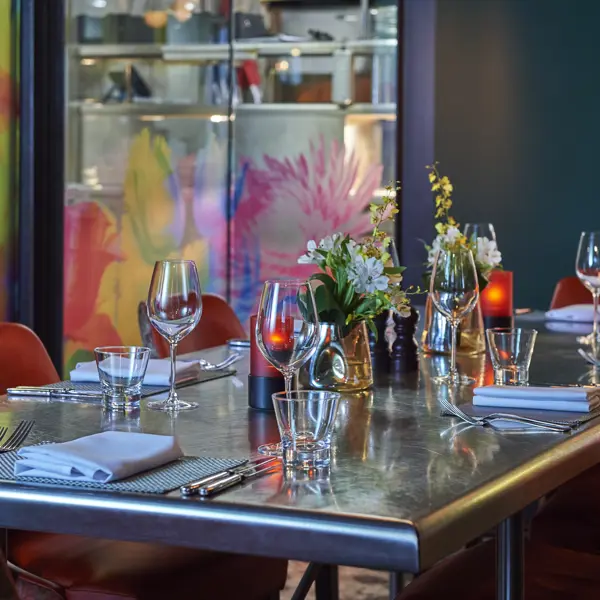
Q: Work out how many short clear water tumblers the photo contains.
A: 3